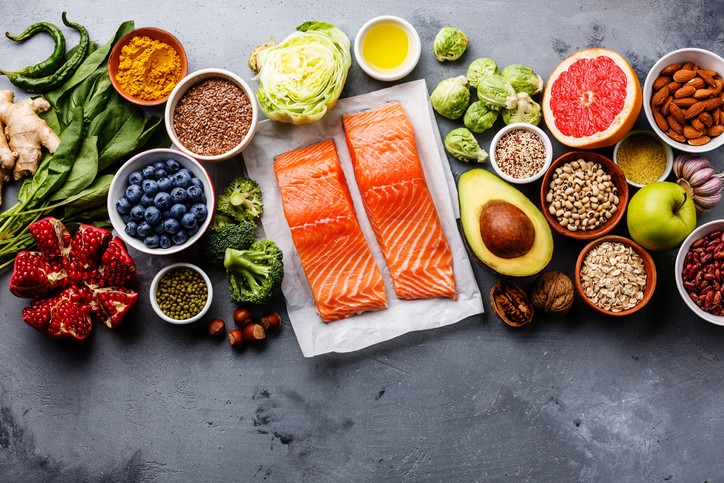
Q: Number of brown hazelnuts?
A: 5